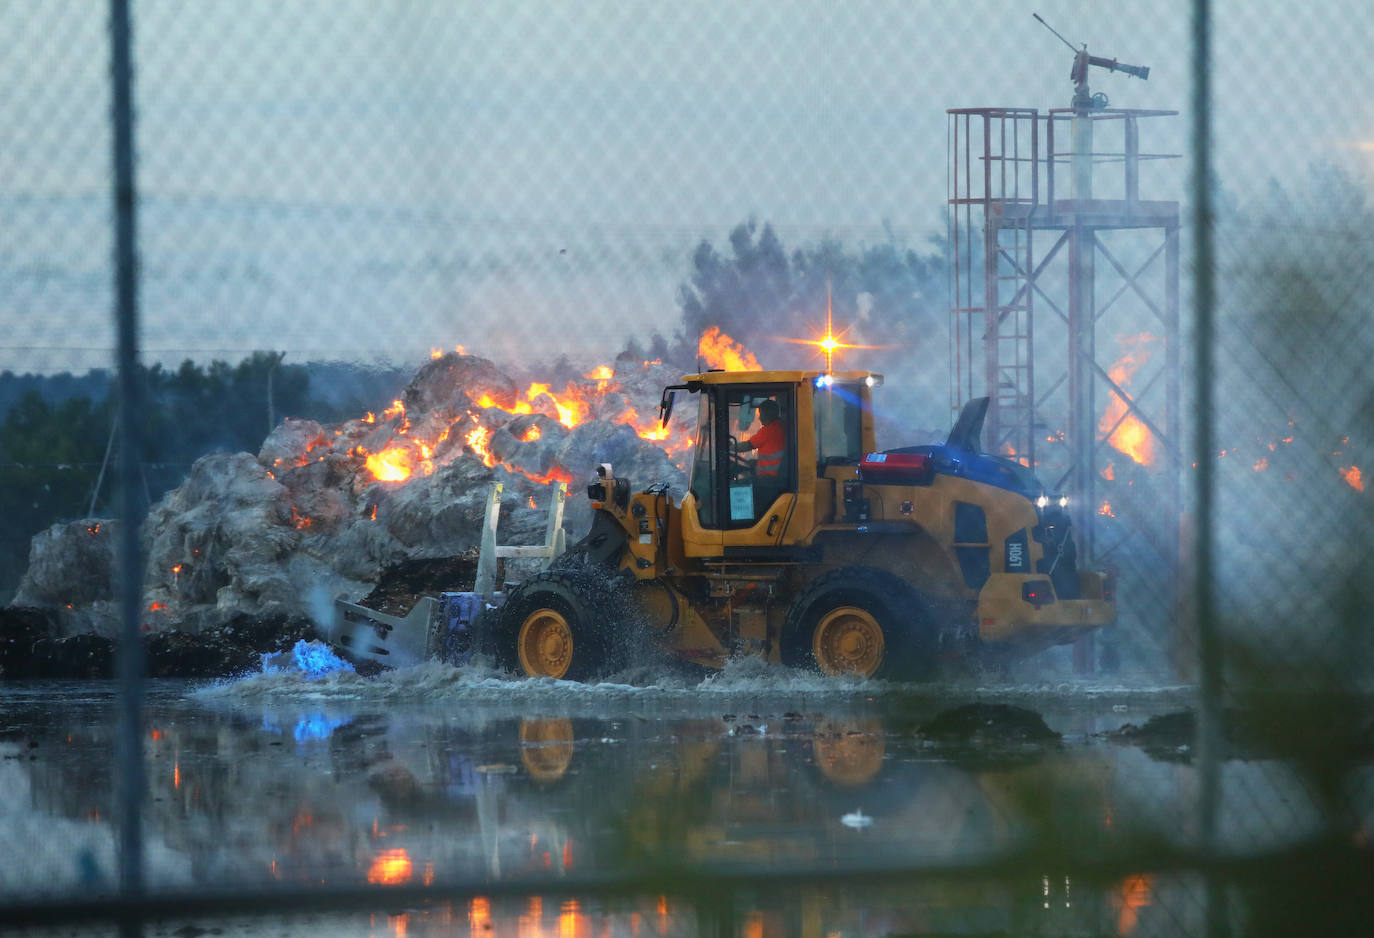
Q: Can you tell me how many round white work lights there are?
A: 4